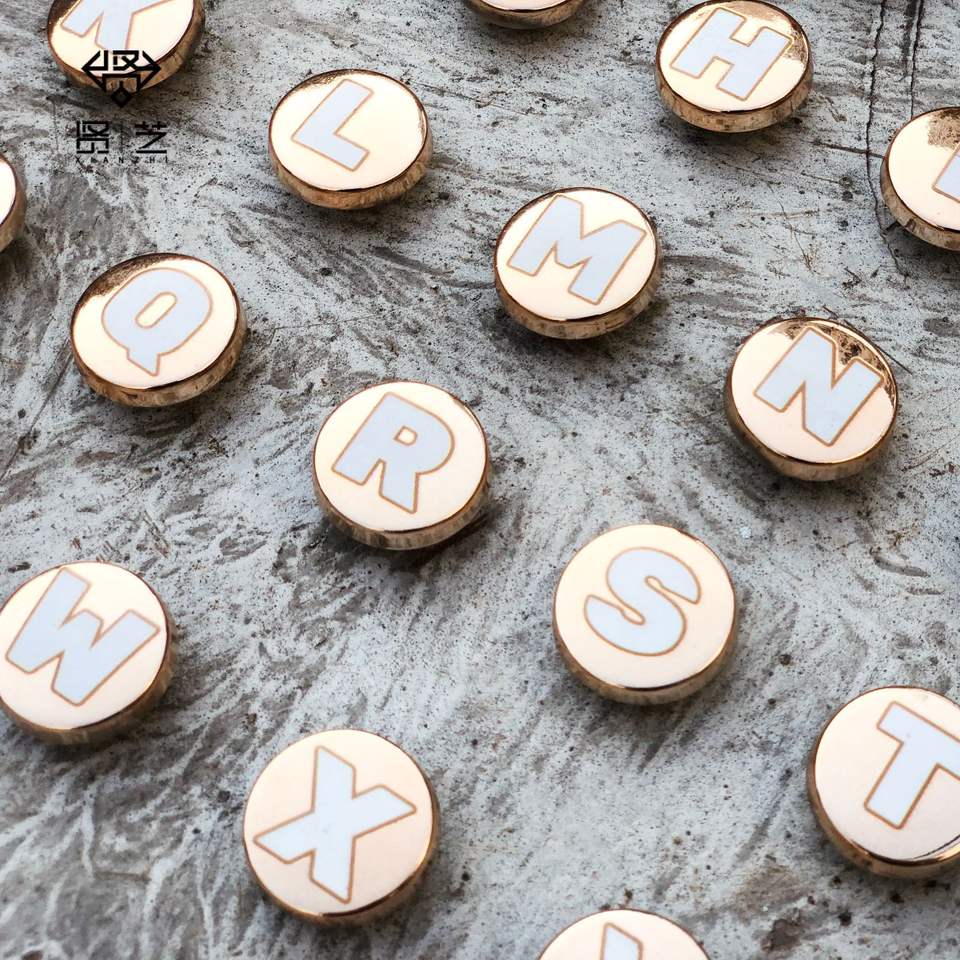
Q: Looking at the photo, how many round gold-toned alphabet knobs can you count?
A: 15